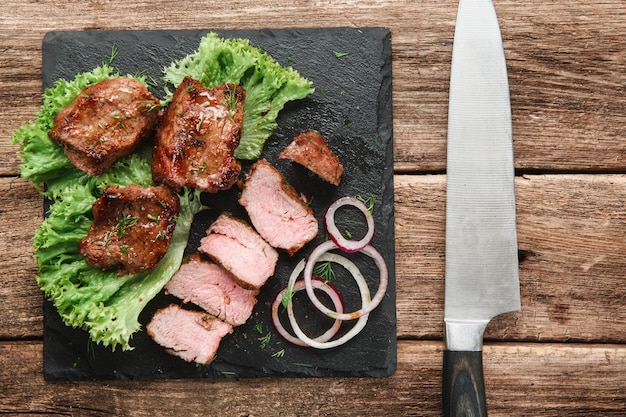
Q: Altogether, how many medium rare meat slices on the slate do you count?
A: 4